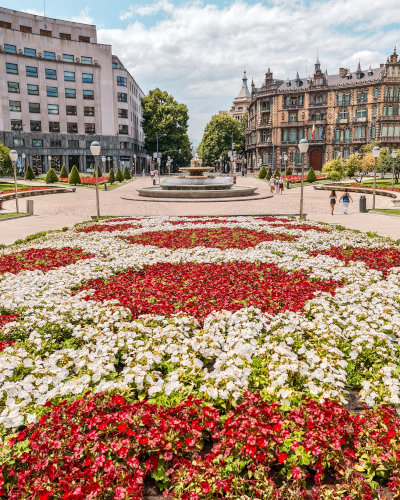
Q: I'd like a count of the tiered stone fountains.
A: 1